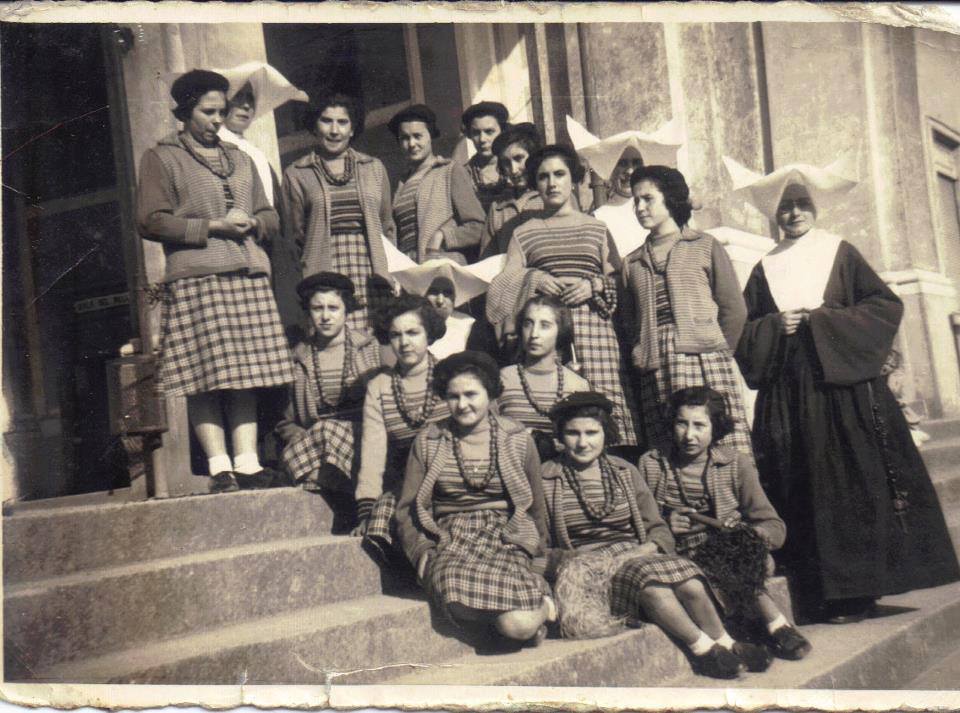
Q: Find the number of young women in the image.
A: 13